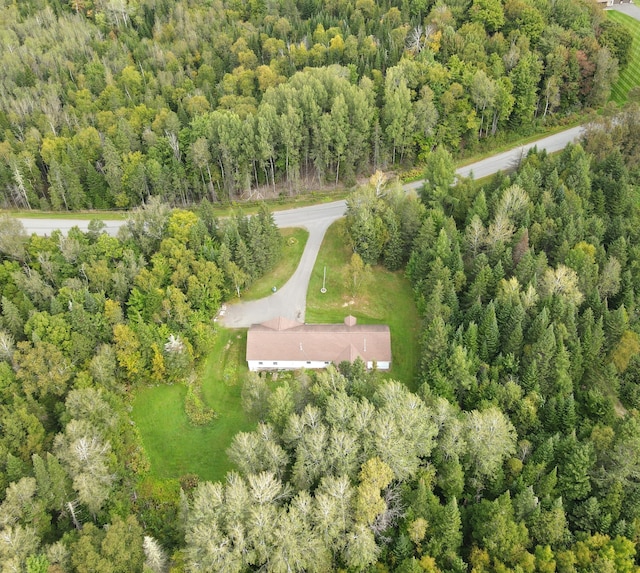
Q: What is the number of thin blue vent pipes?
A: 0